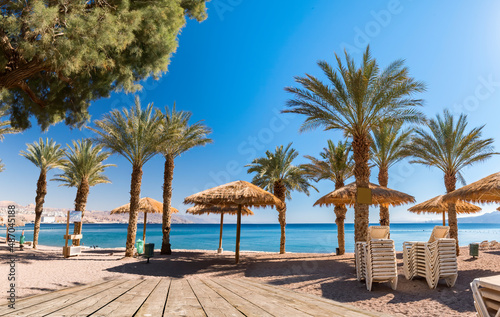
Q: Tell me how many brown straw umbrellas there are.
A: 6